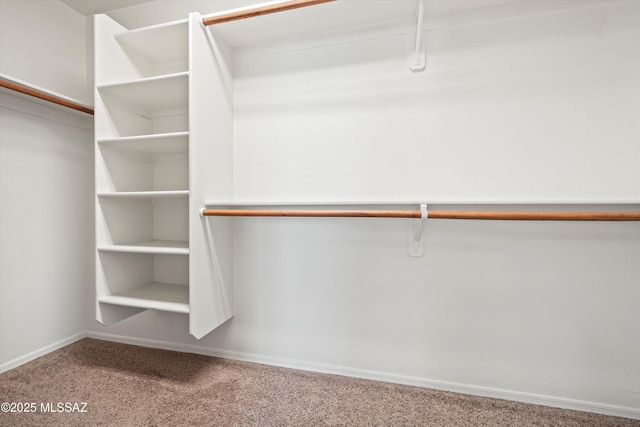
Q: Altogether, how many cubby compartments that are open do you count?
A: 5